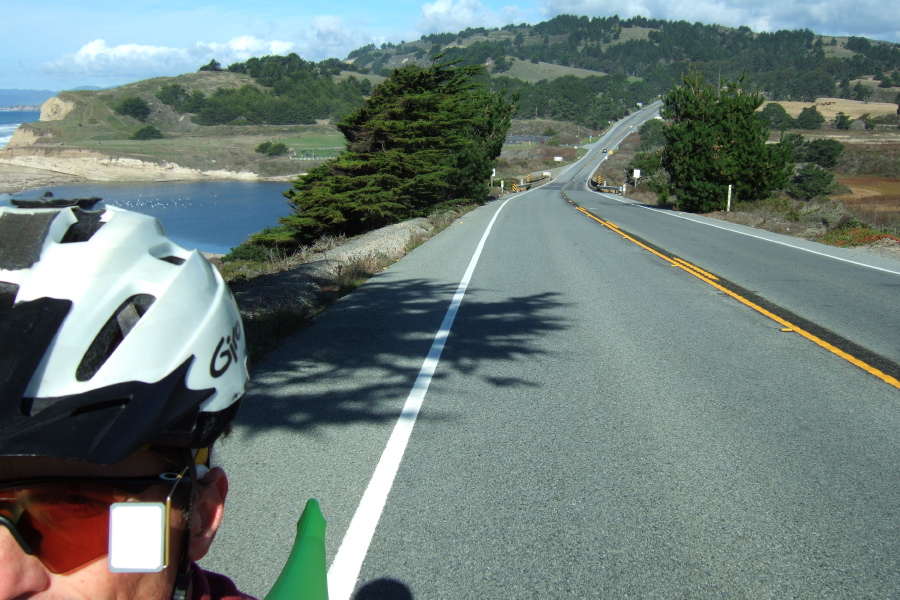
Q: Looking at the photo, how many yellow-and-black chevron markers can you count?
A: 3